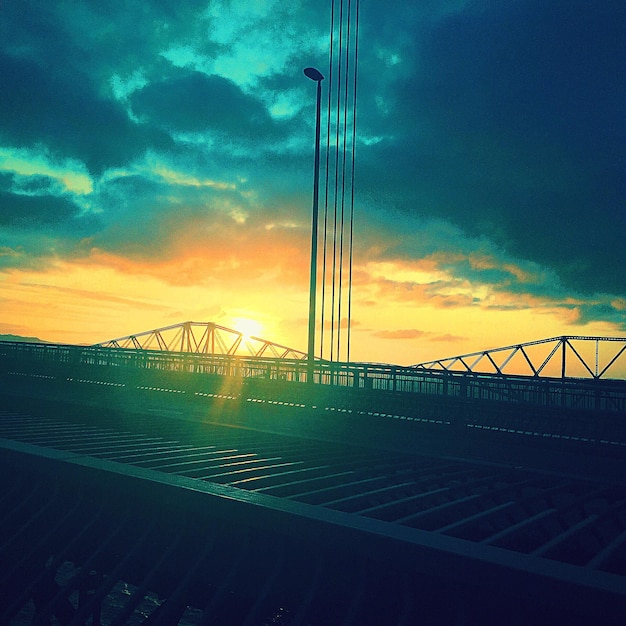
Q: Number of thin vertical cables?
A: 4